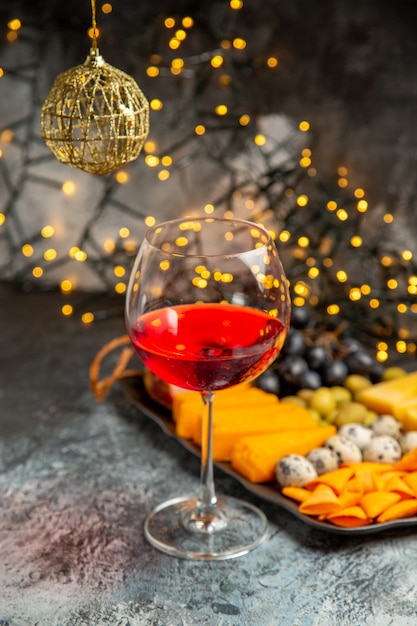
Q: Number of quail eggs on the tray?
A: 7